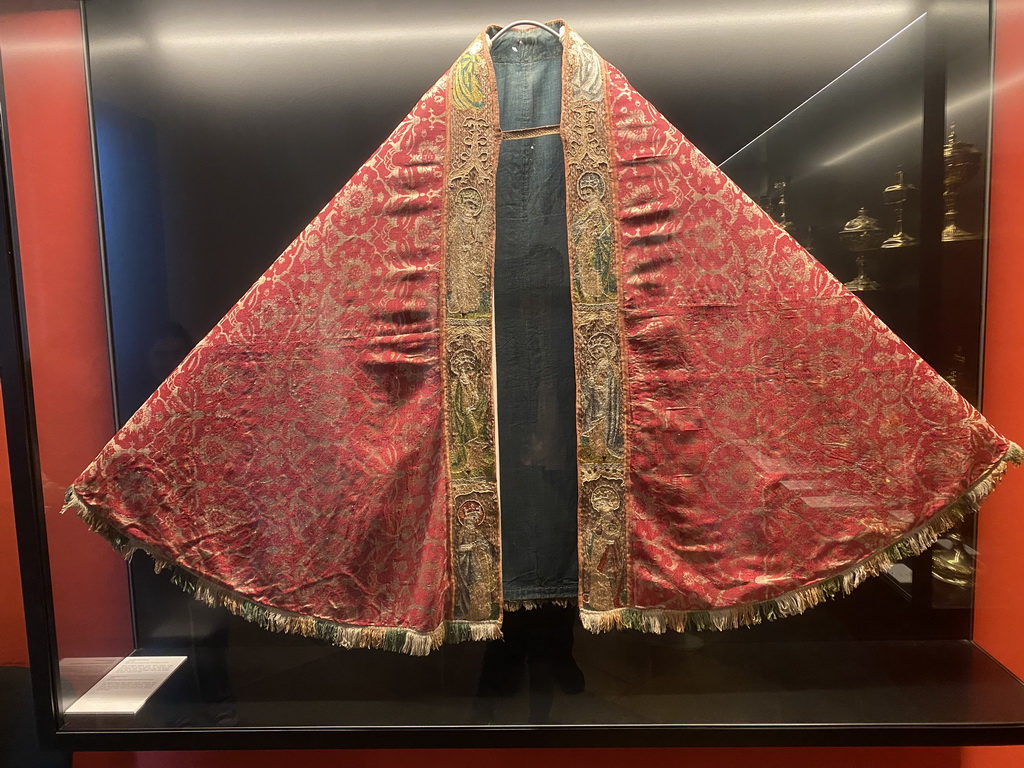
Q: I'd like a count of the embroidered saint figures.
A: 6